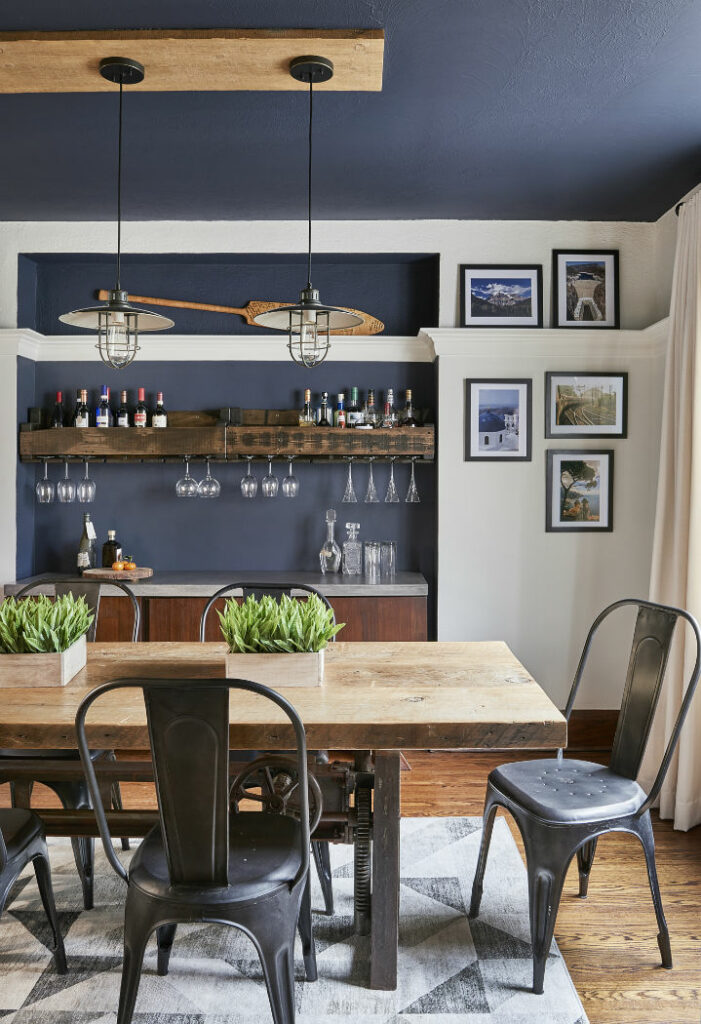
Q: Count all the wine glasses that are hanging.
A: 12